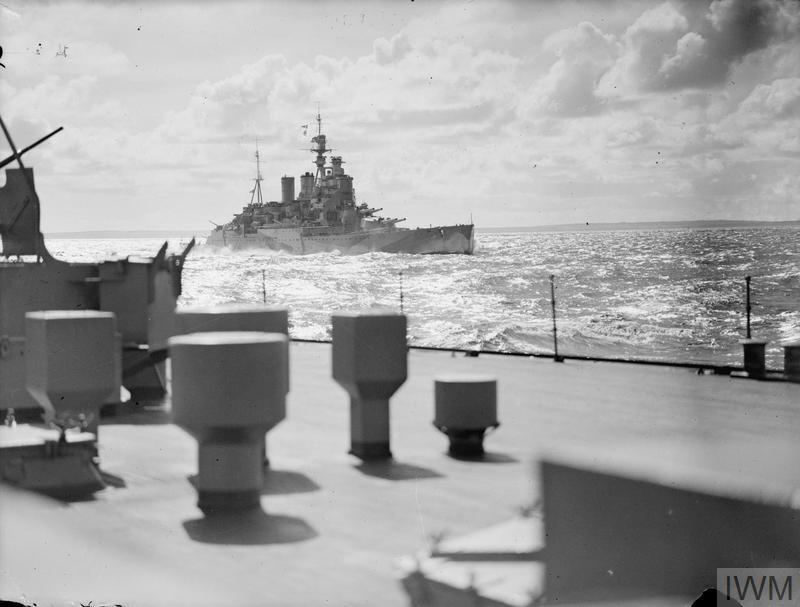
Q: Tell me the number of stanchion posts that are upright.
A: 4